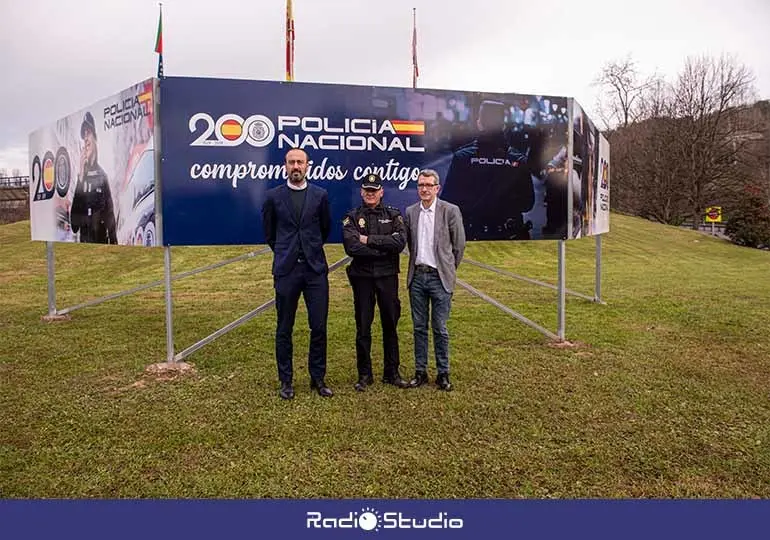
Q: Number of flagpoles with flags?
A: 3